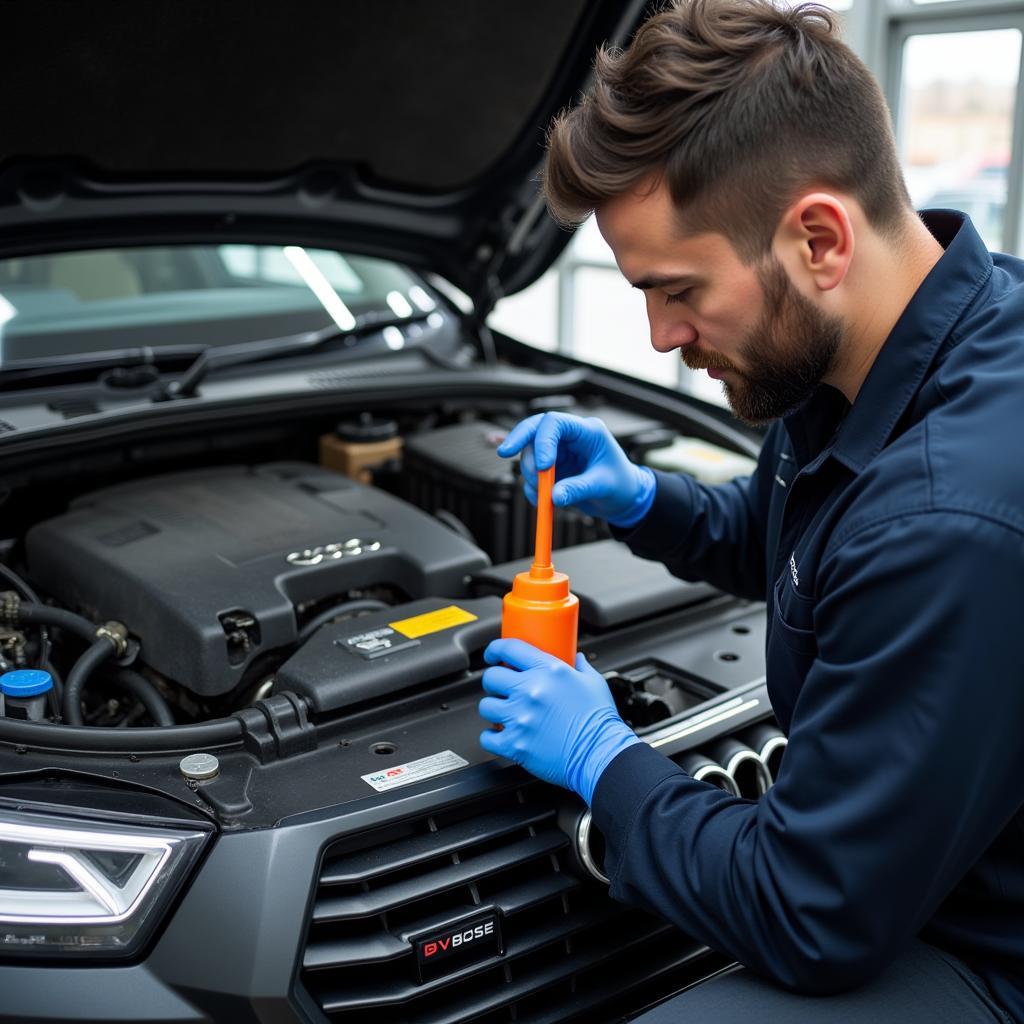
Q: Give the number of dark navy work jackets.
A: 1